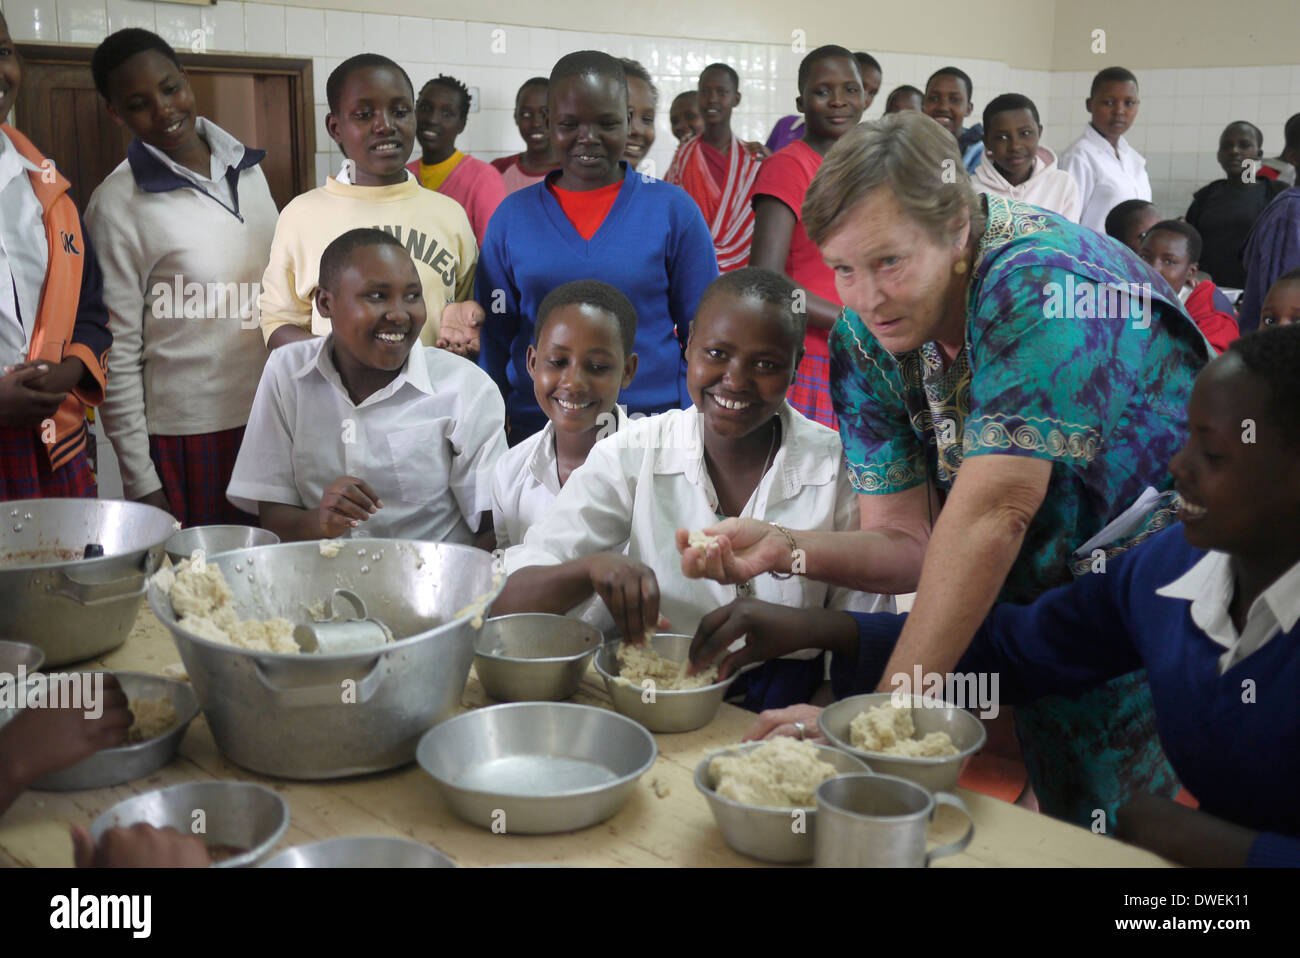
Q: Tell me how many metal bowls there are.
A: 12